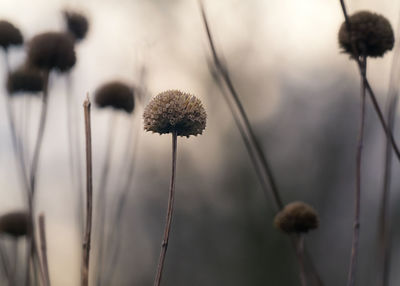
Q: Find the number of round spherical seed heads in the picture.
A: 9